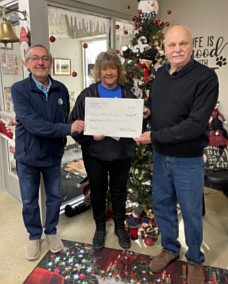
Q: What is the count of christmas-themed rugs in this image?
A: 1